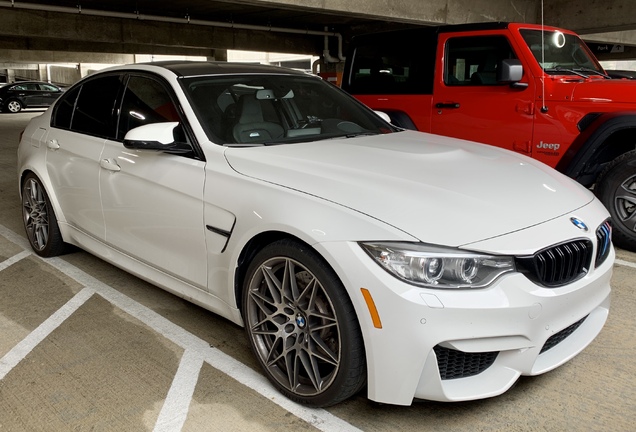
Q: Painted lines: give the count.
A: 5